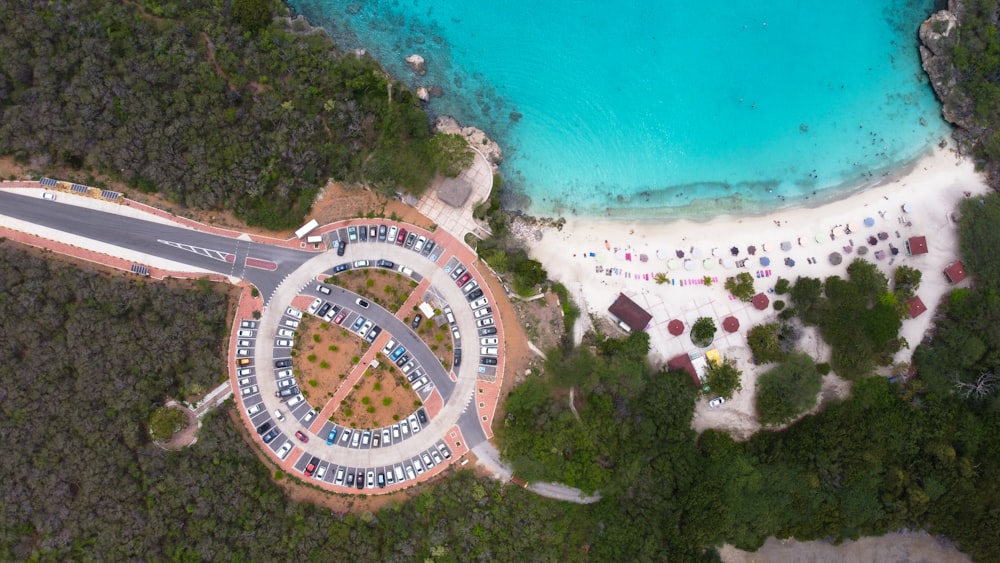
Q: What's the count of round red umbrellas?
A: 3